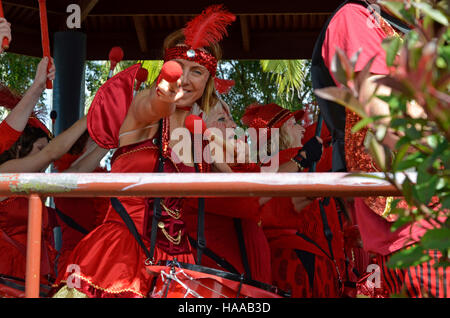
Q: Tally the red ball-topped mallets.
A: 4